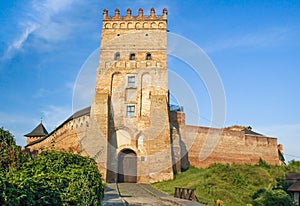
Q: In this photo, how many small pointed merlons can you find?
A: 6